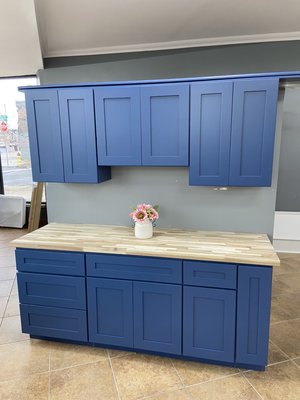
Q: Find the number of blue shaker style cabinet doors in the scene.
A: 10